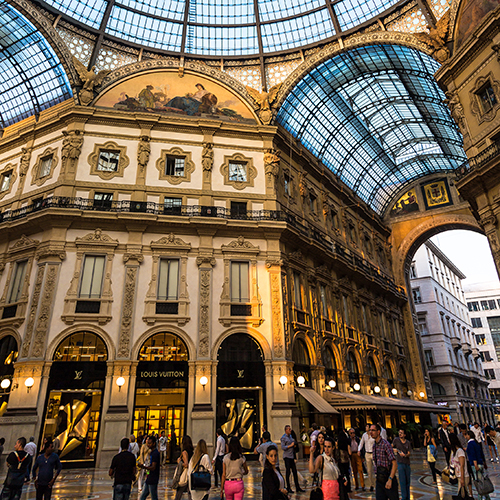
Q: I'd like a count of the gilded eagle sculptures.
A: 3